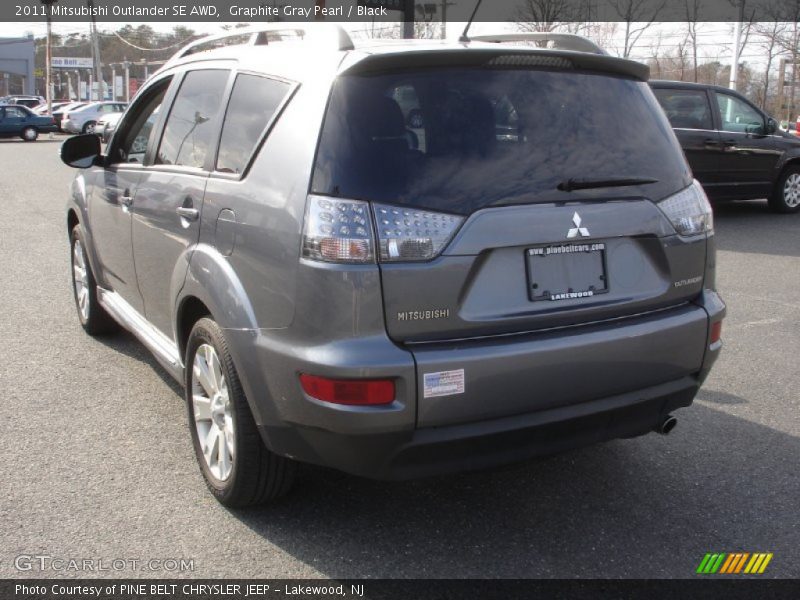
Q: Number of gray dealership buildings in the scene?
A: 1